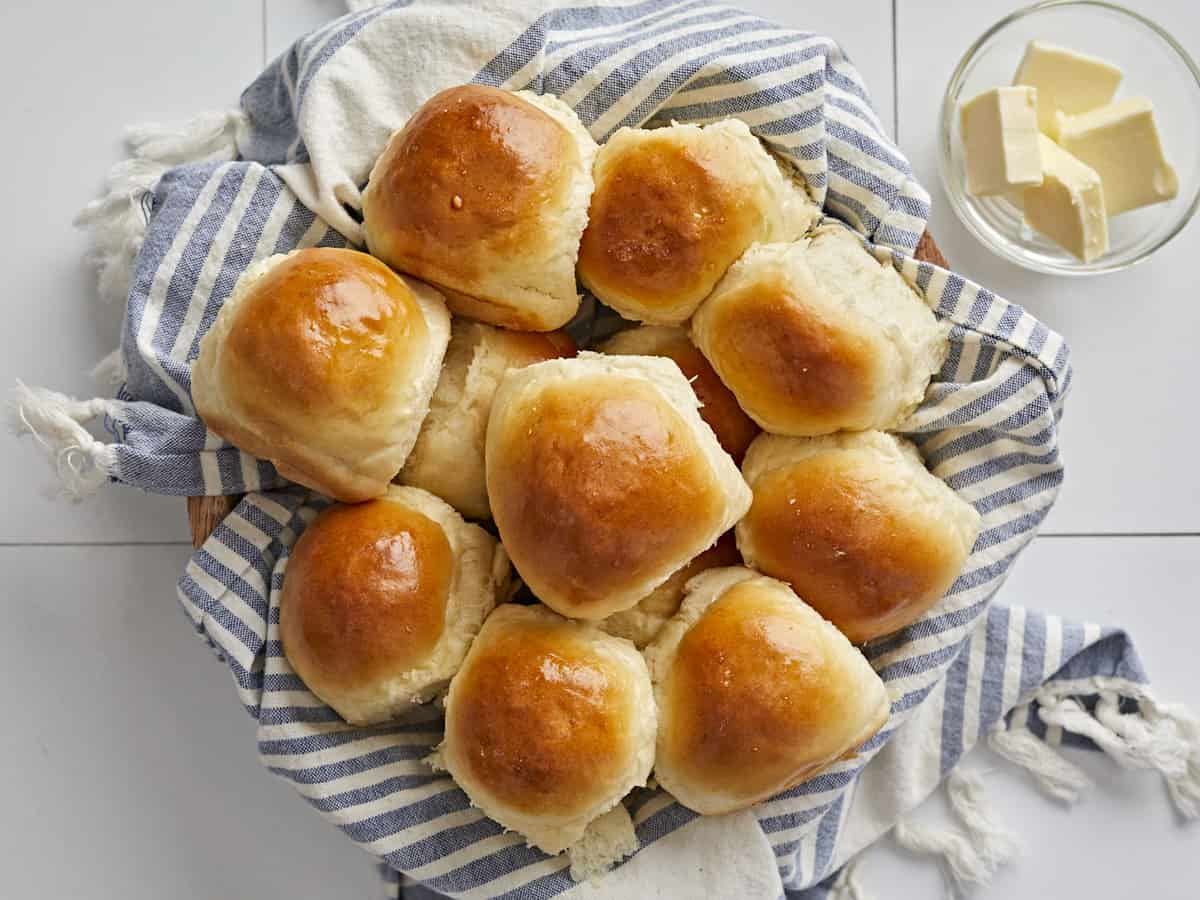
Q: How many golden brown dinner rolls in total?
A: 12